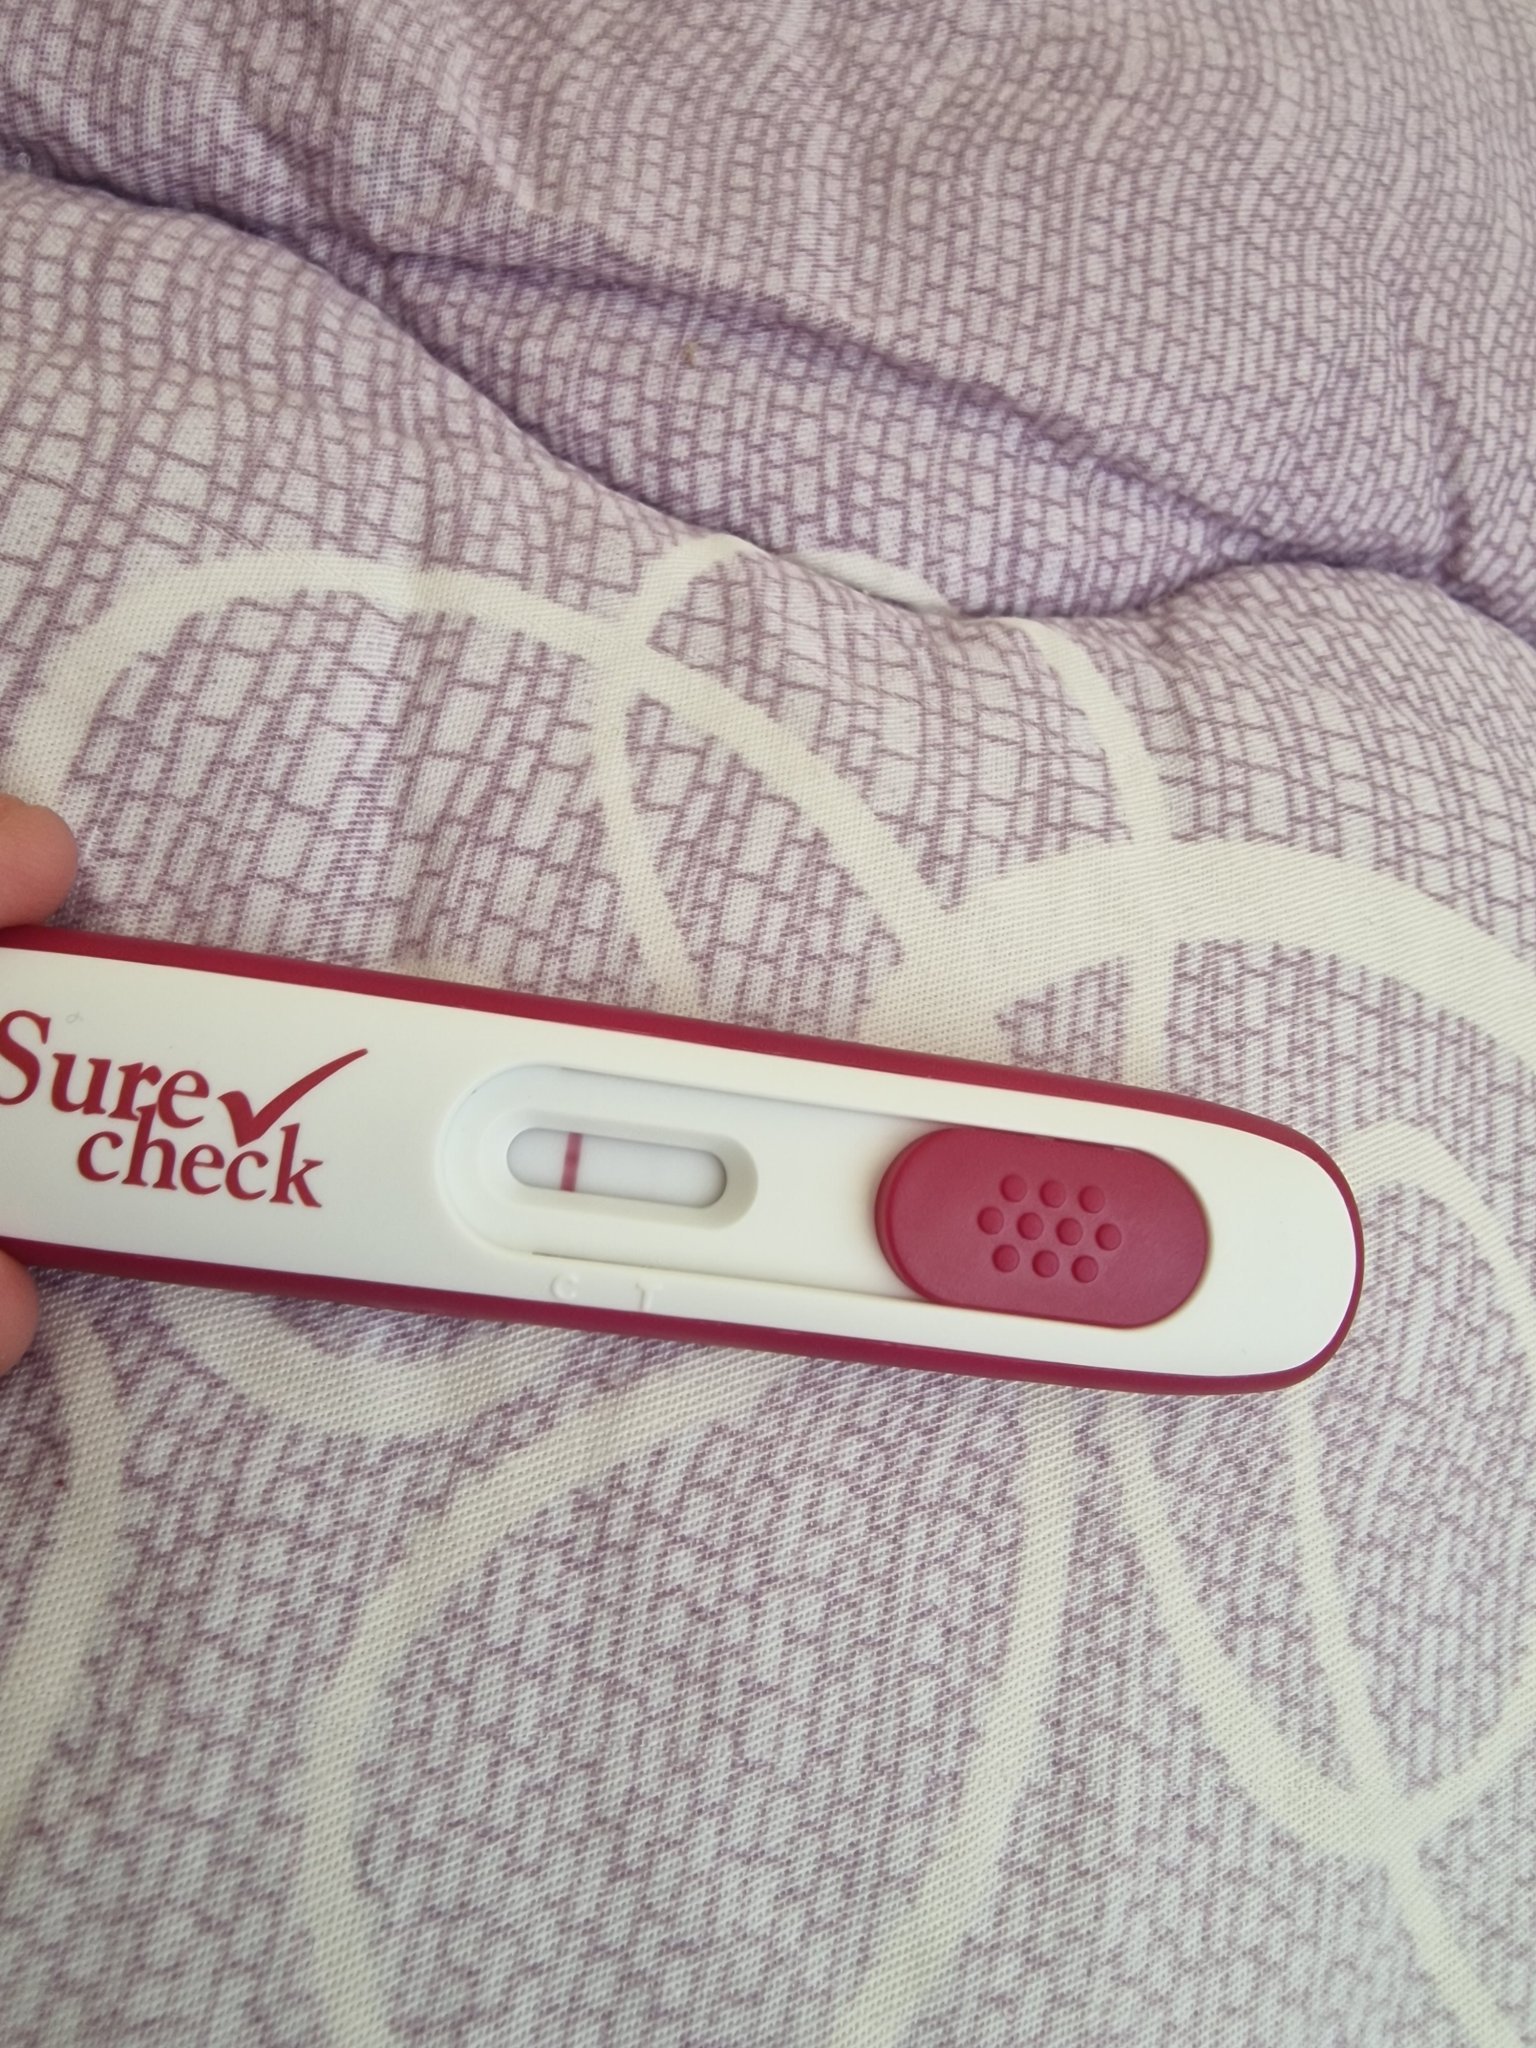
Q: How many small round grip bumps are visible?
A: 10